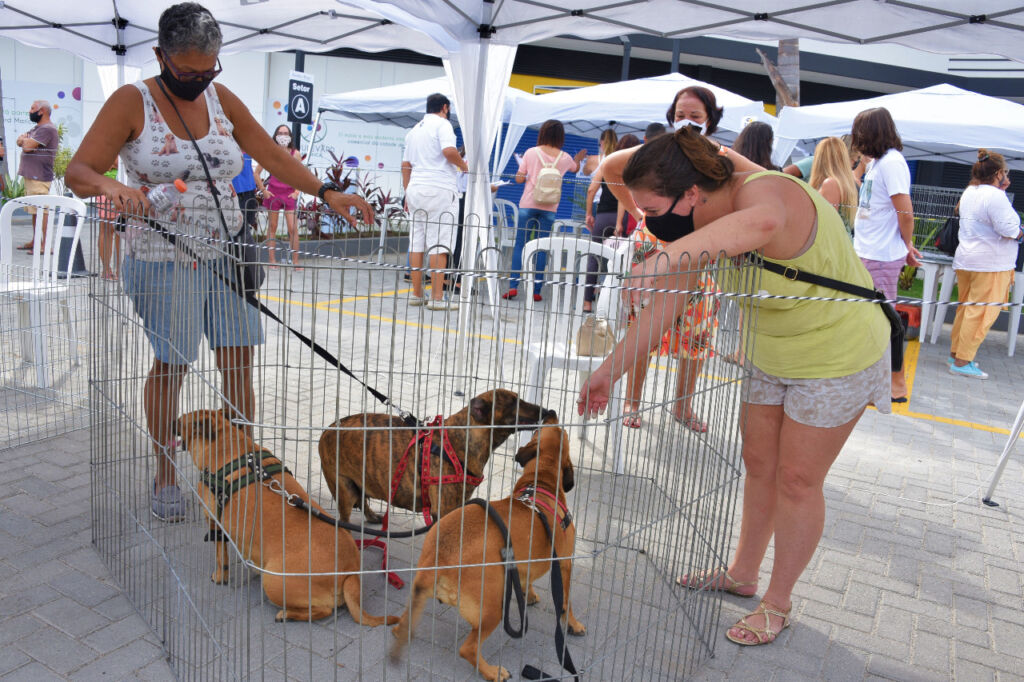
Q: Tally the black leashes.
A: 3